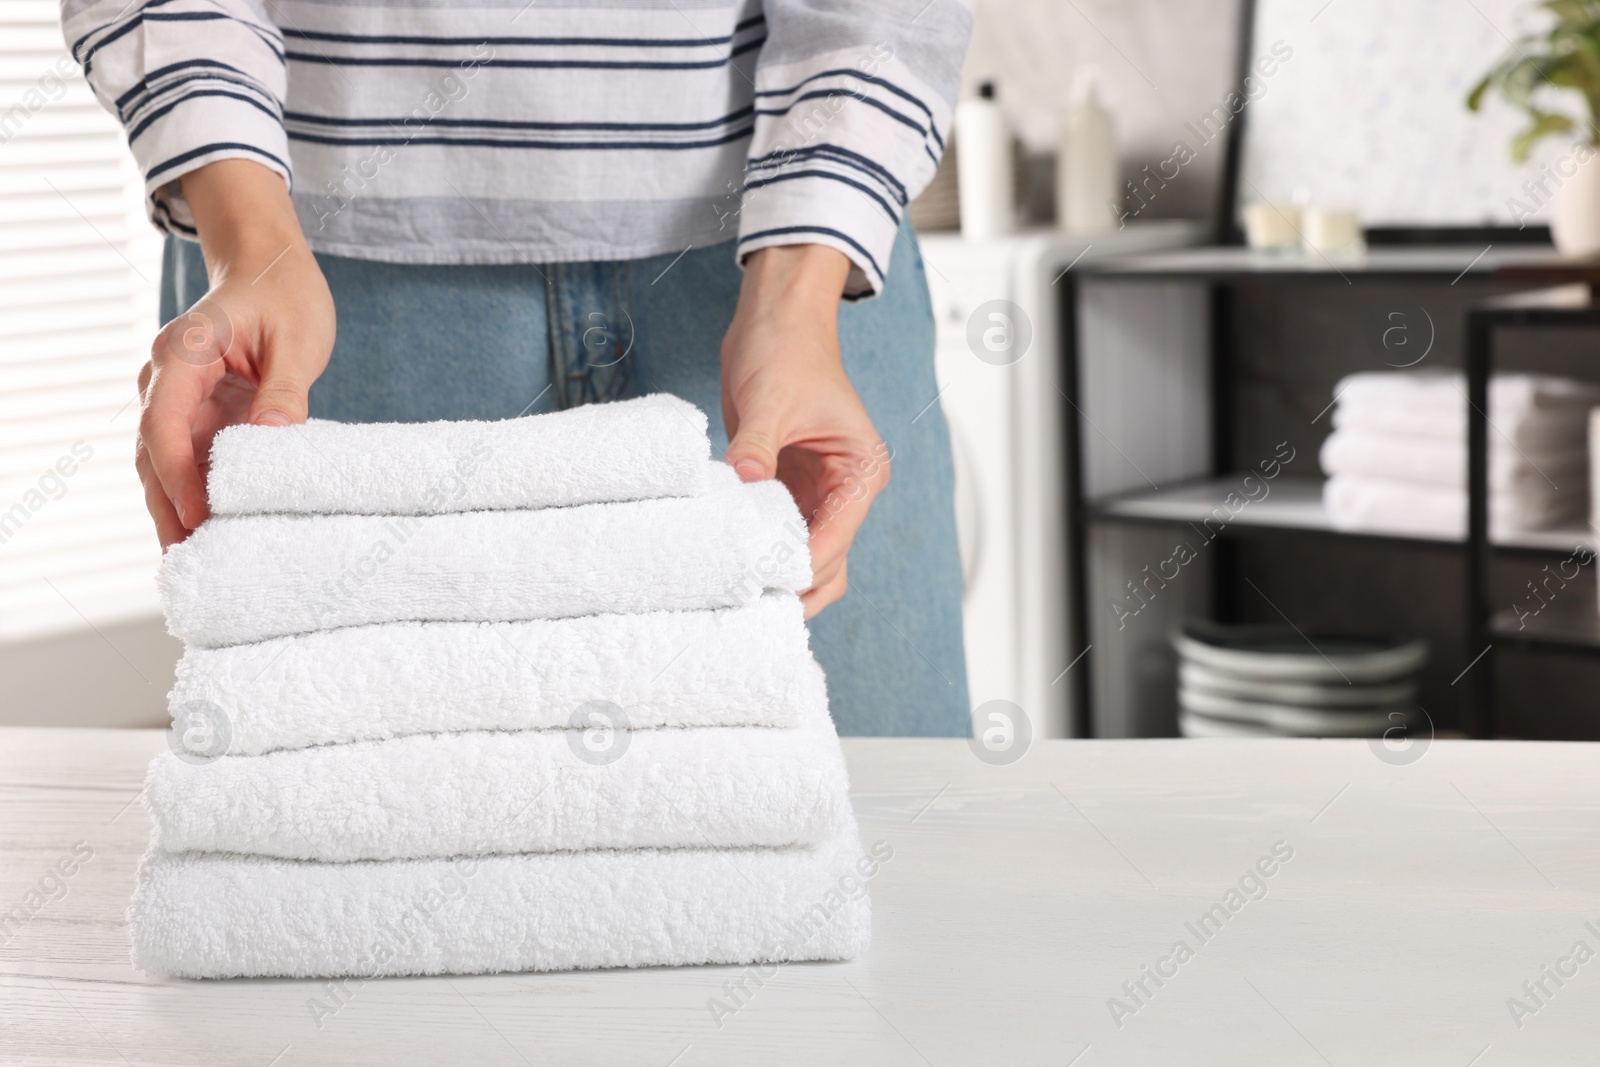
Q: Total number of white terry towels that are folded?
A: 5